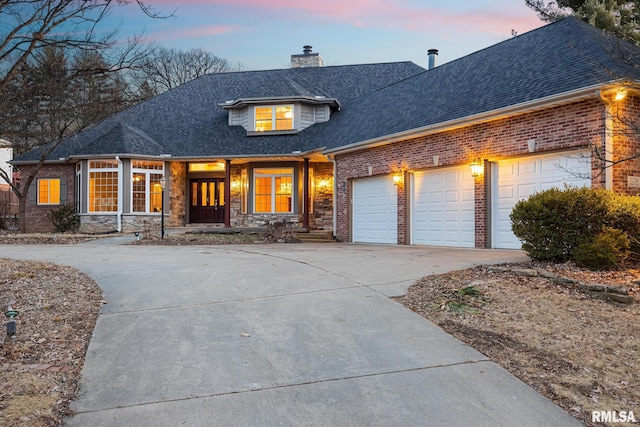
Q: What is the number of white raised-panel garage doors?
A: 3